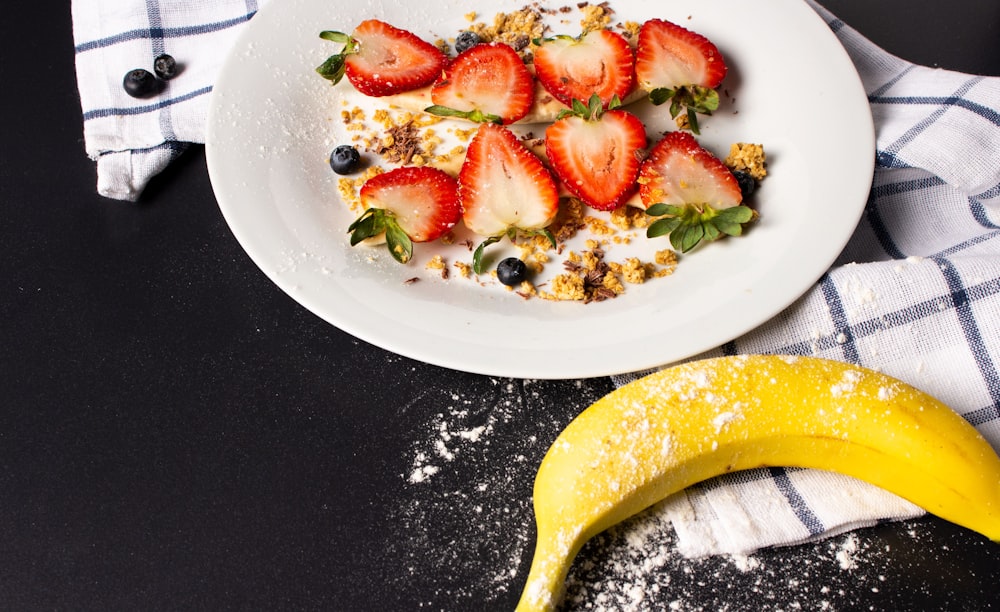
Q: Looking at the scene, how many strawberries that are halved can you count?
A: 8